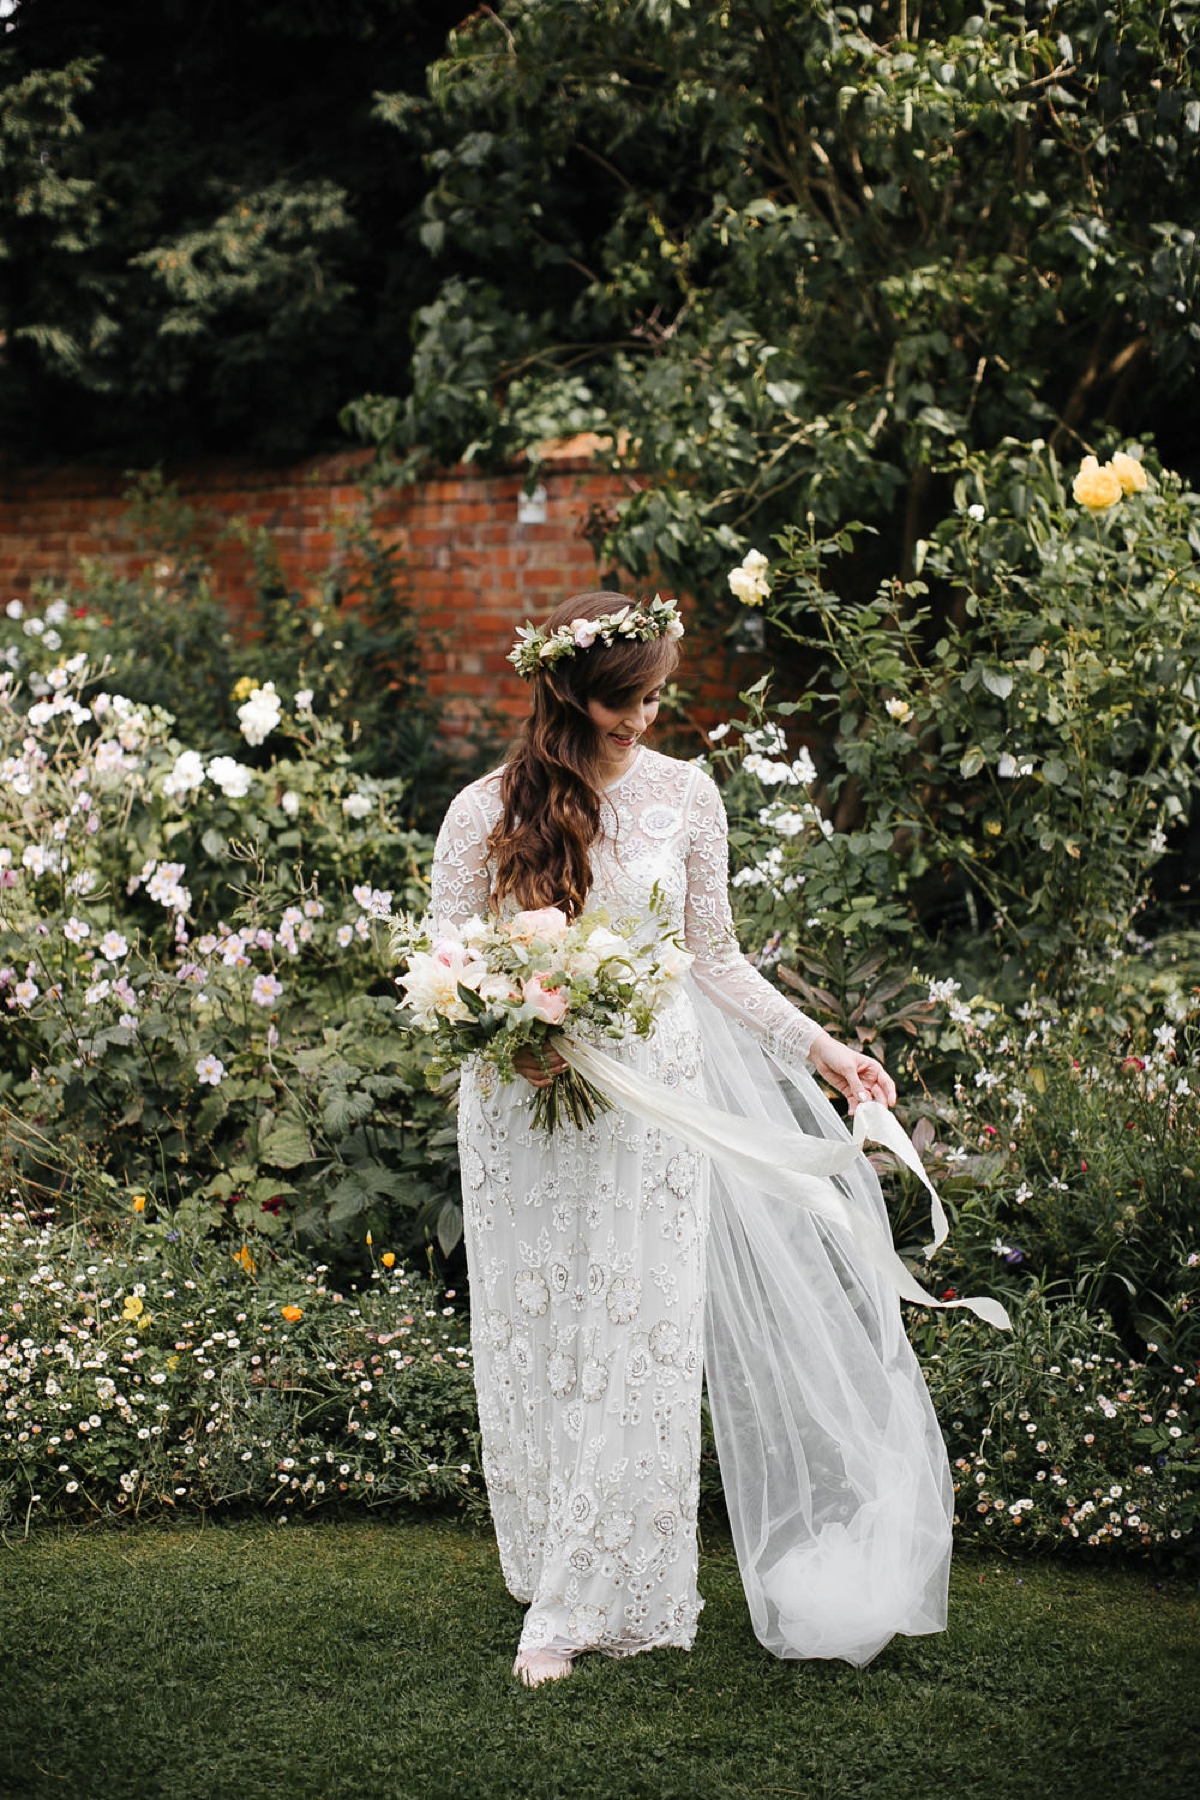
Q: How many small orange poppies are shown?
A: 4